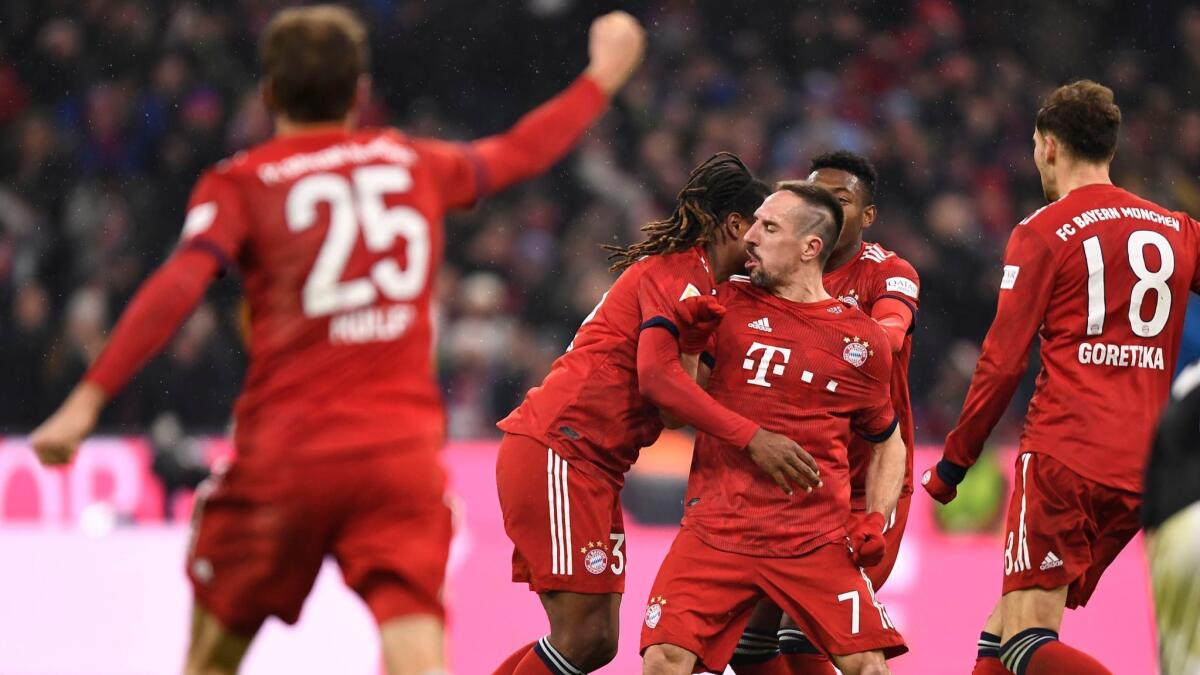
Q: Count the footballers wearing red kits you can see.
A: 5